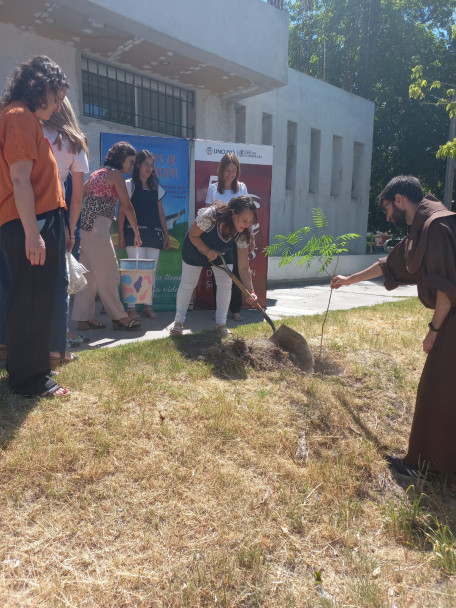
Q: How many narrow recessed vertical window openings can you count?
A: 6